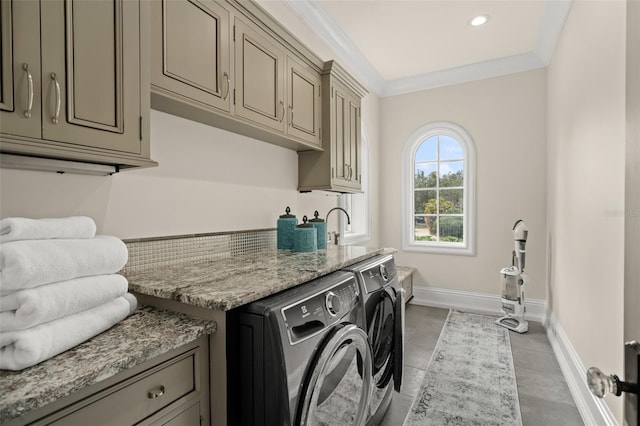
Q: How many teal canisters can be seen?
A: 3